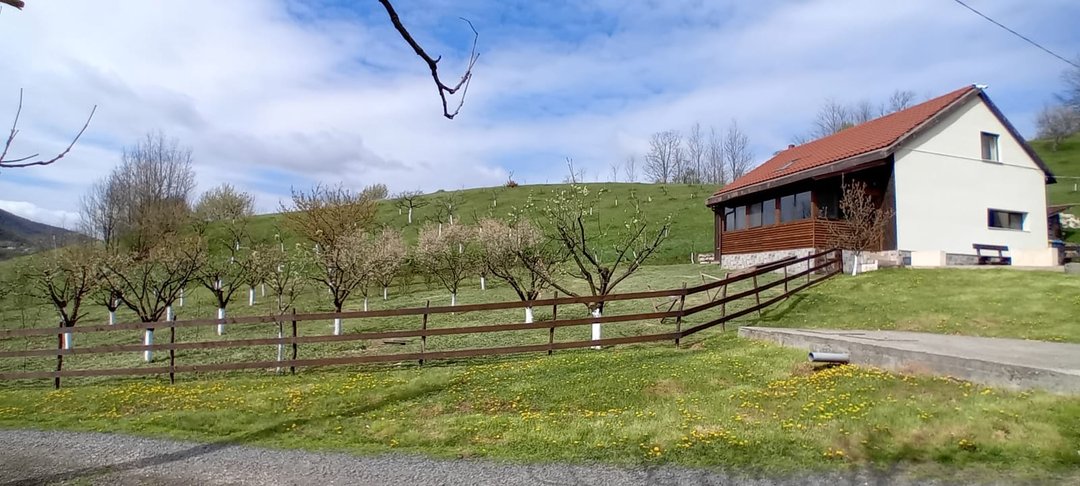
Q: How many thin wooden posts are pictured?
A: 12